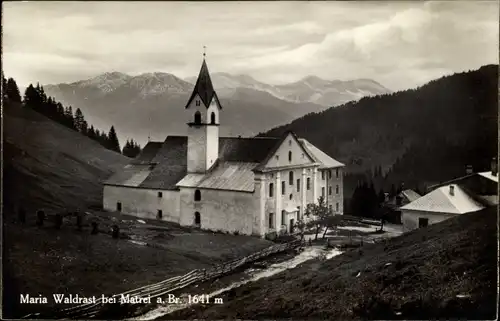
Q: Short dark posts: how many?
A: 6